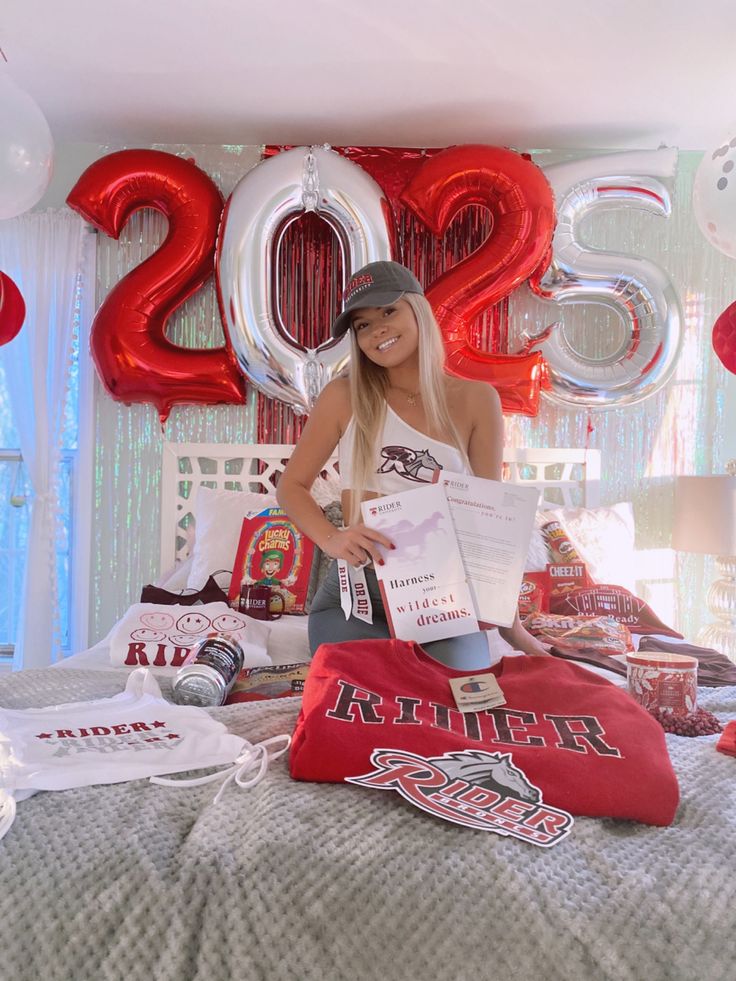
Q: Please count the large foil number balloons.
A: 4